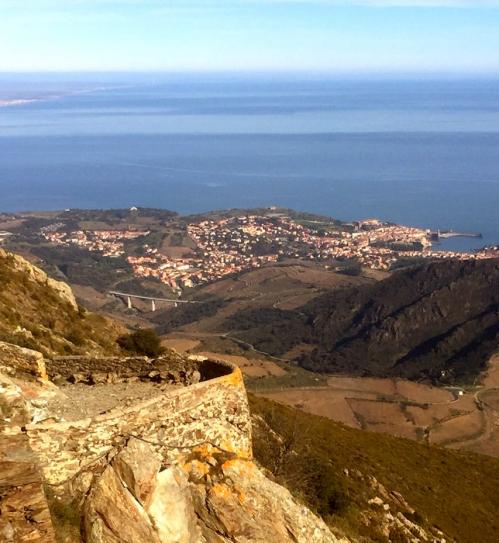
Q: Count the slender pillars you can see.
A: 3